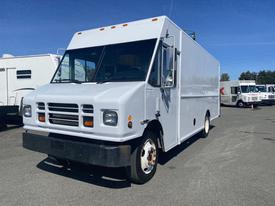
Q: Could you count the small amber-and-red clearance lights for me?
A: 5